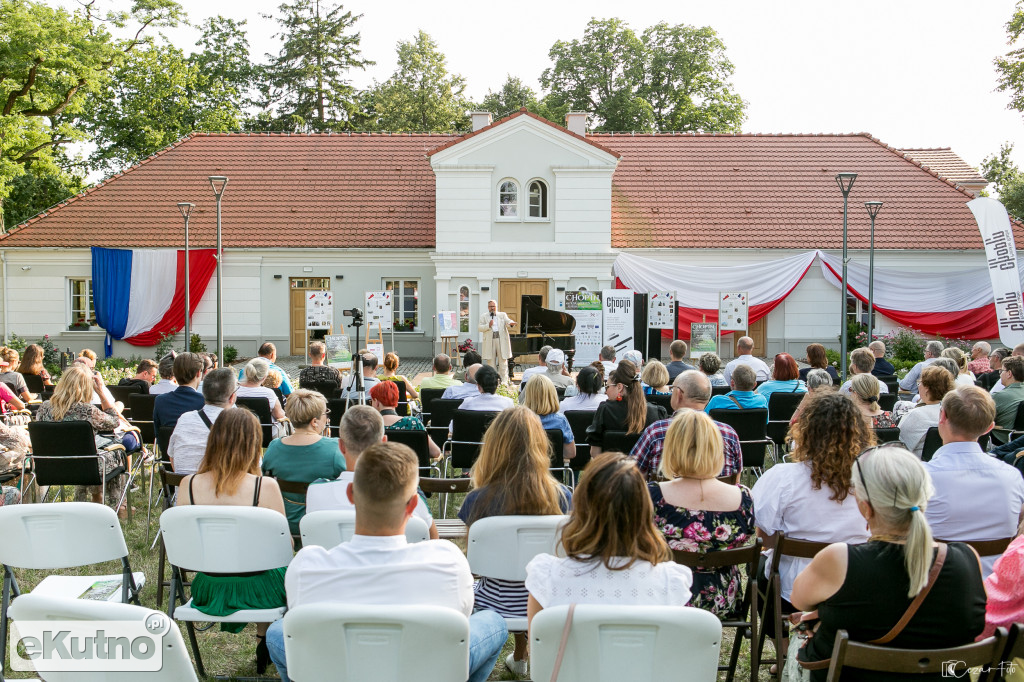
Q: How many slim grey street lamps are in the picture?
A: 4